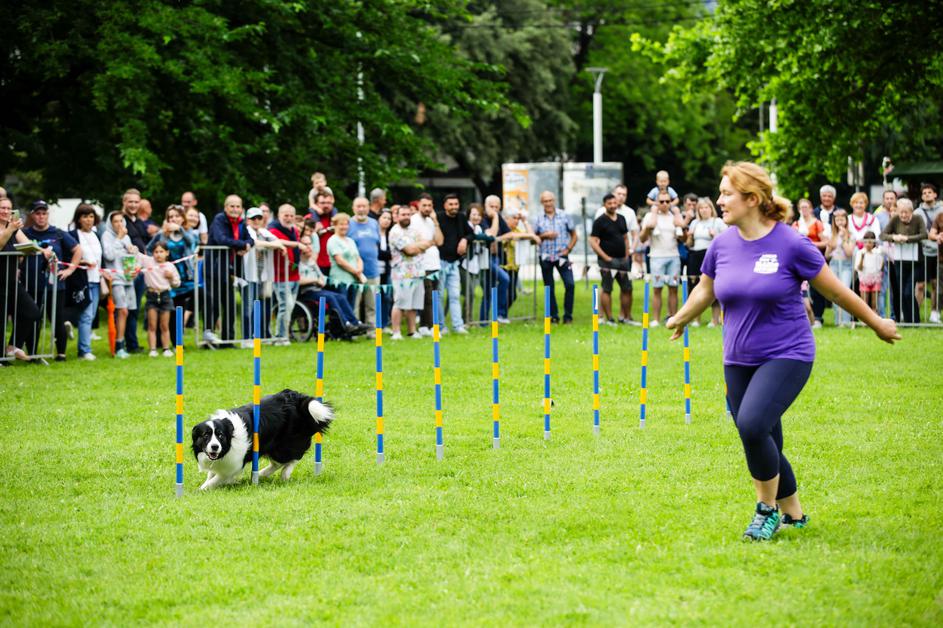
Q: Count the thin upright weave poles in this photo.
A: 11